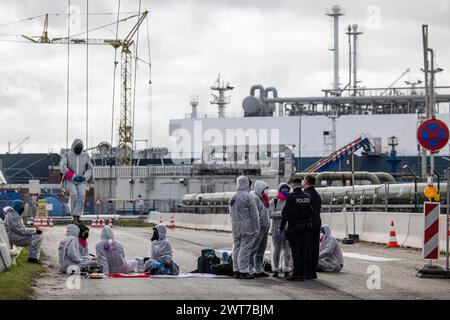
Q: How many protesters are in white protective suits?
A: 10